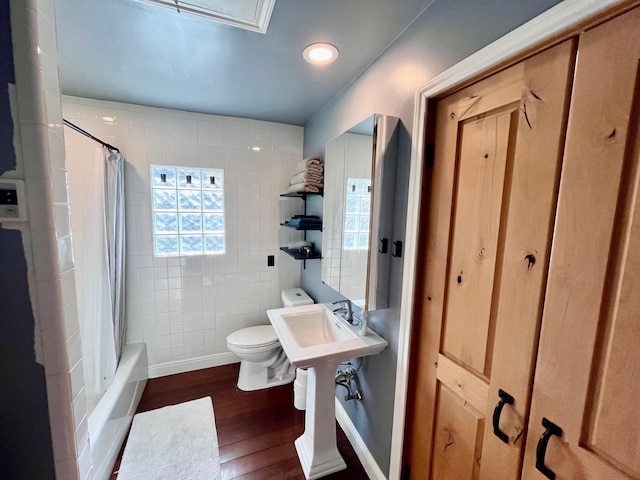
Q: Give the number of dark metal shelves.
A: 3